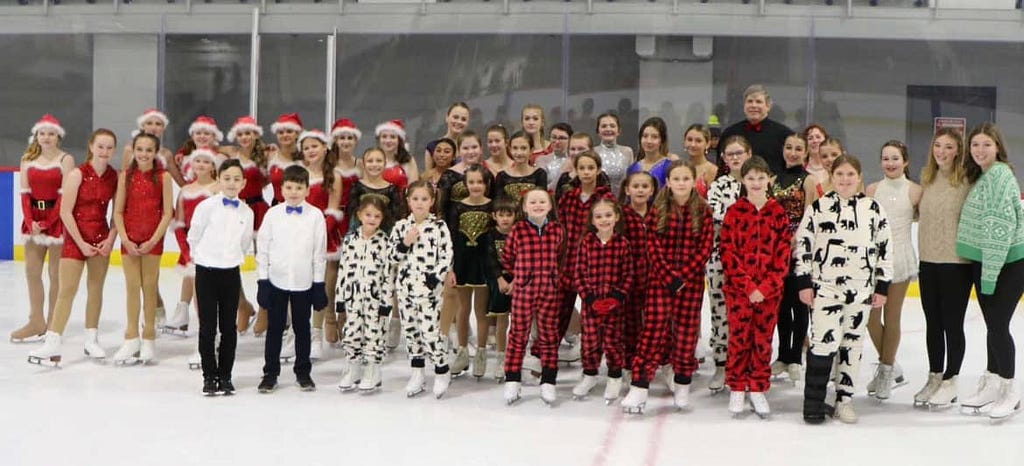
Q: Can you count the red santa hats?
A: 9